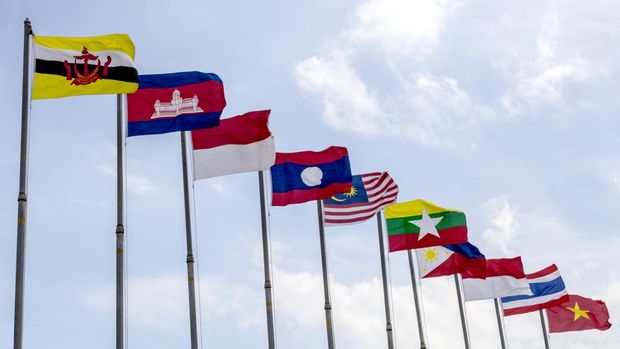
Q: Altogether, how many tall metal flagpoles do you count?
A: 10